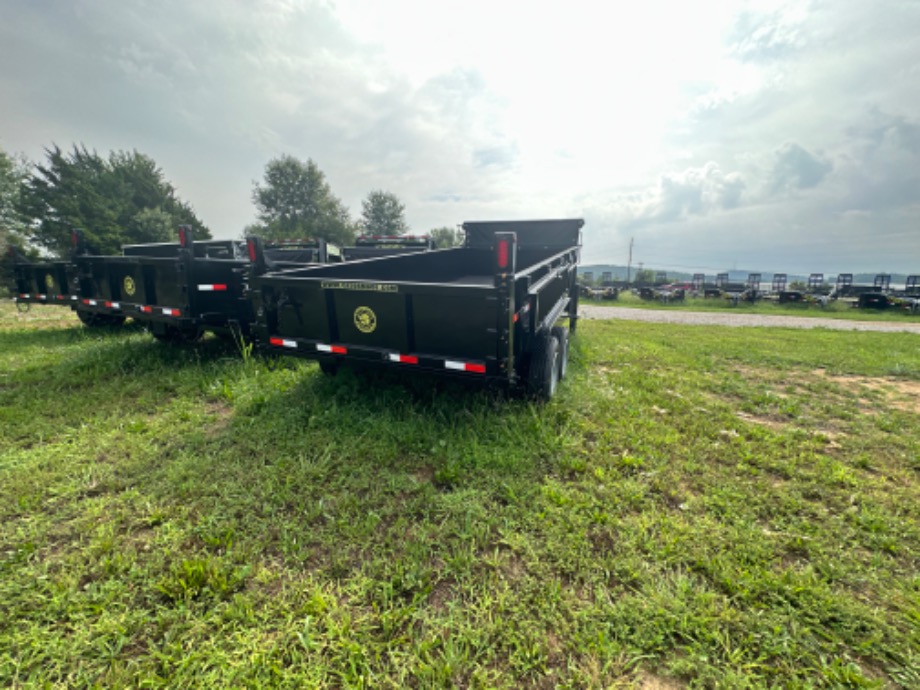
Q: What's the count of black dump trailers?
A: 3